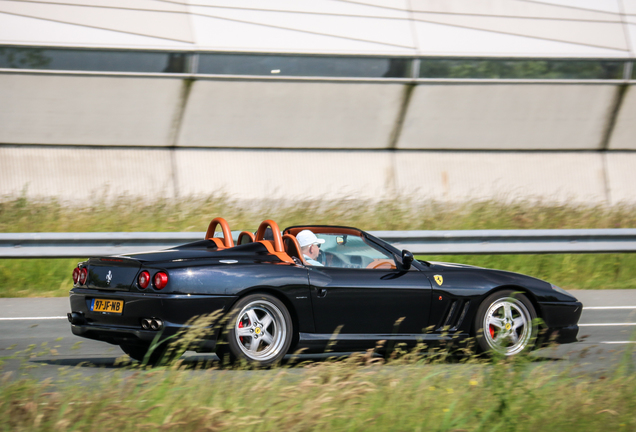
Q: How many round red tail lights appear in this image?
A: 4